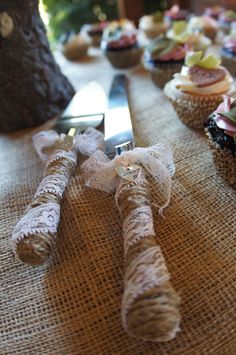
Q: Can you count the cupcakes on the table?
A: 13